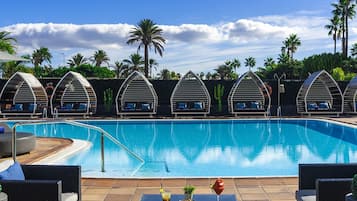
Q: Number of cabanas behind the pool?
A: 7